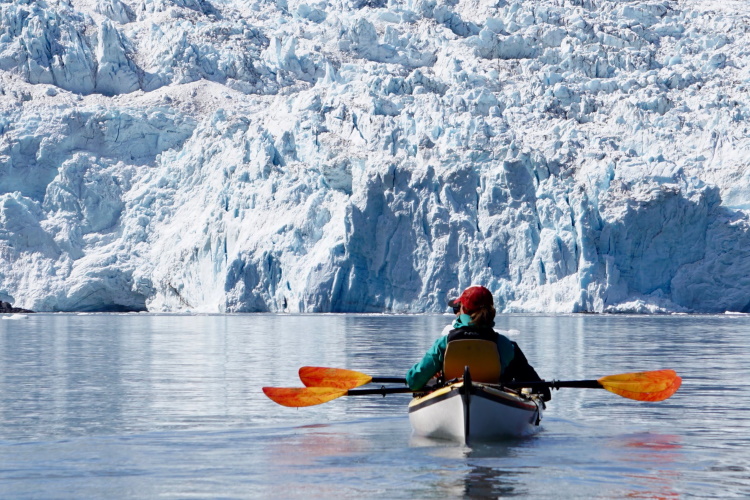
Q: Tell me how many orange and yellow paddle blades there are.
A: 4